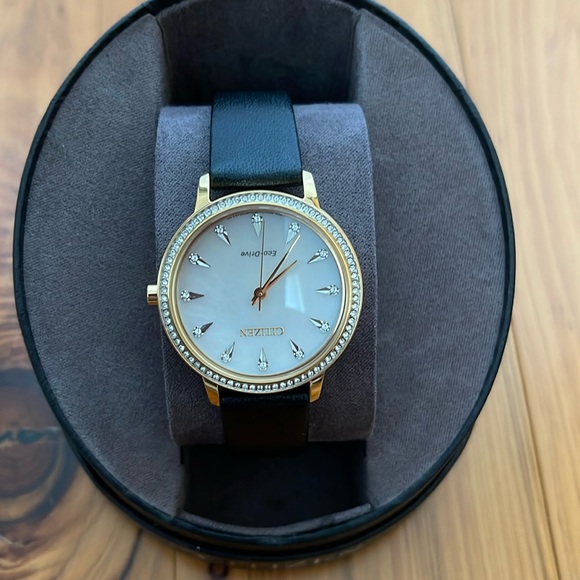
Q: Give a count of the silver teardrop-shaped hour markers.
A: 12